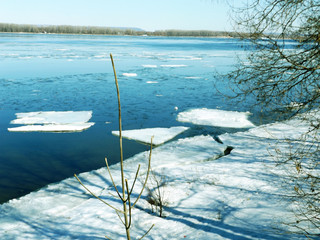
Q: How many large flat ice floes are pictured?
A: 3